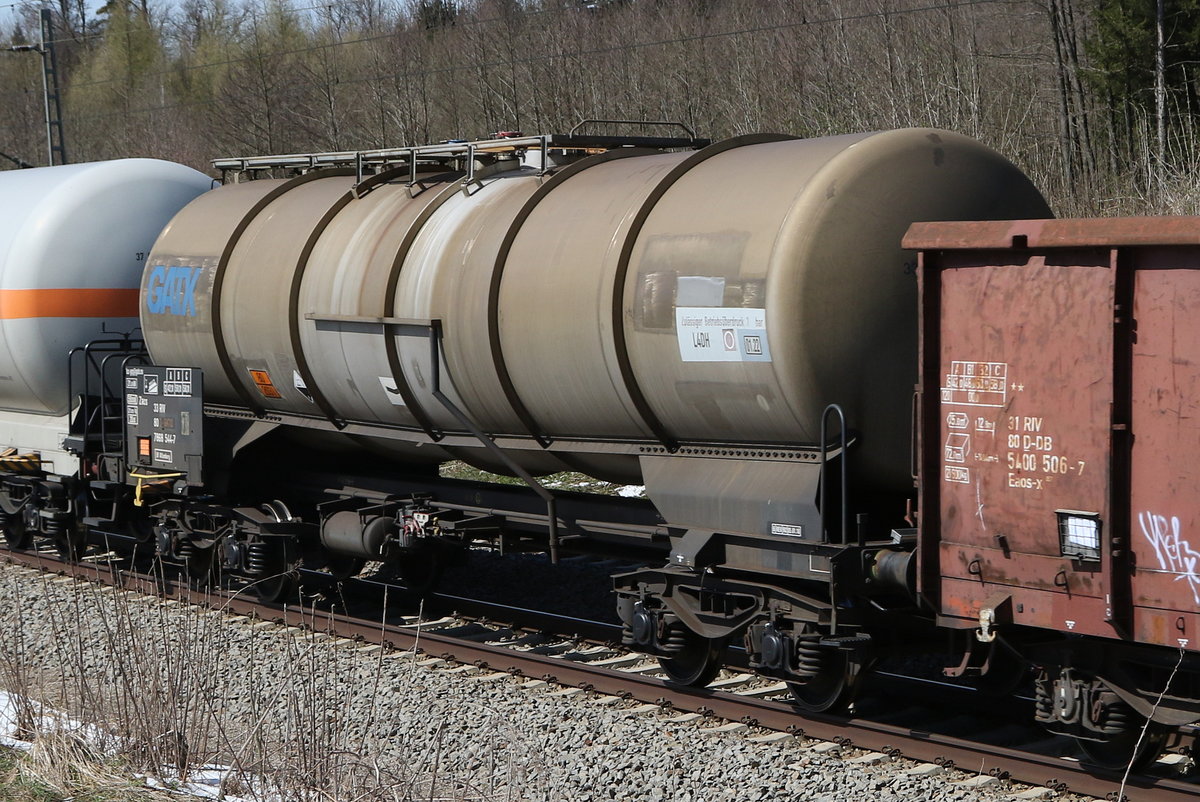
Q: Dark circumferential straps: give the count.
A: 5